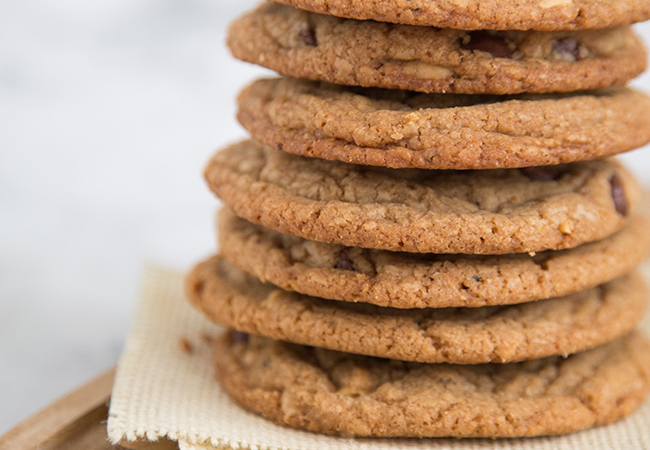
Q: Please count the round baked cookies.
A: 7